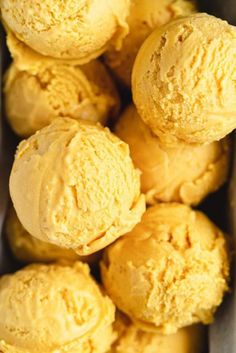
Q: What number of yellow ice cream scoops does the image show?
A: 10